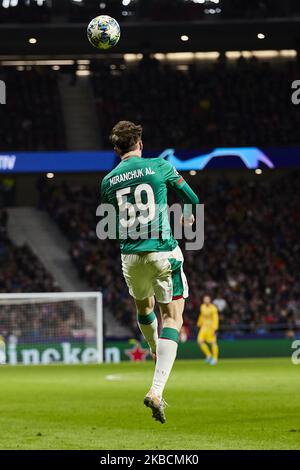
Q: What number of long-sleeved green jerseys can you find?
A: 1